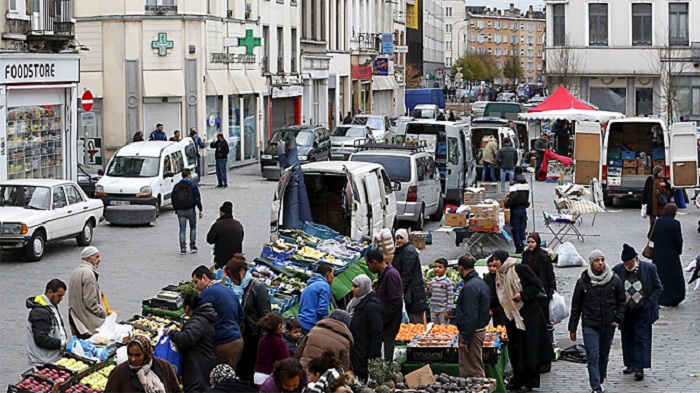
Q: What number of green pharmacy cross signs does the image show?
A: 2